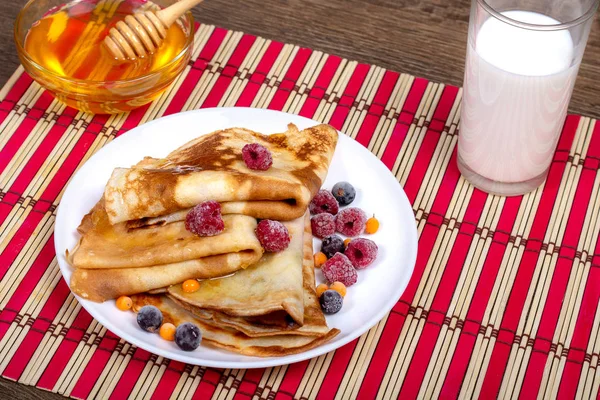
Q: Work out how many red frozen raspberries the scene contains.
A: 8